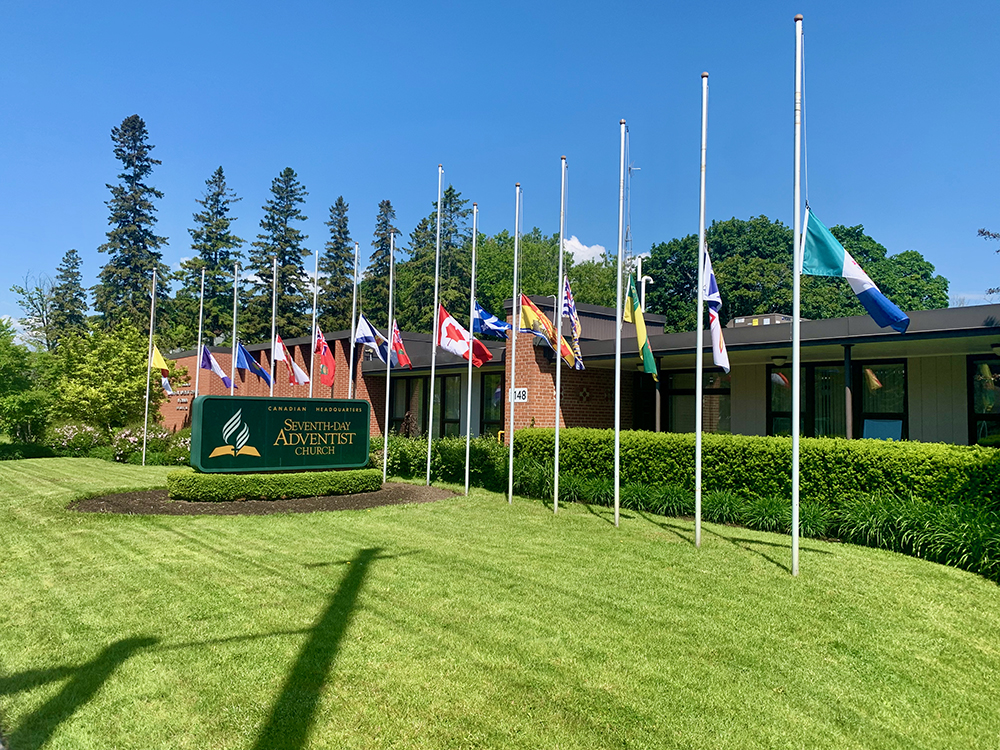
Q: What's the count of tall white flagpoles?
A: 14